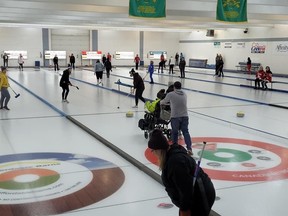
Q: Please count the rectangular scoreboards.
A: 5